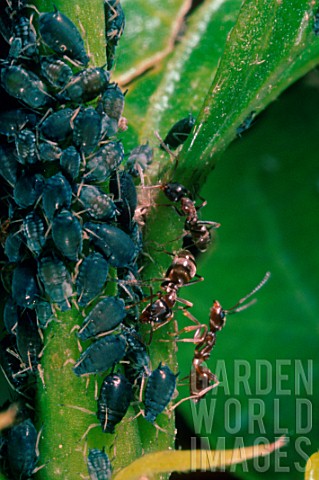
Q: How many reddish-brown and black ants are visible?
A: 3